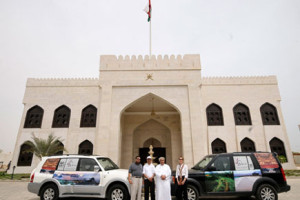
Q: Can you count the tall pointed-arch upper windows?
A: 6